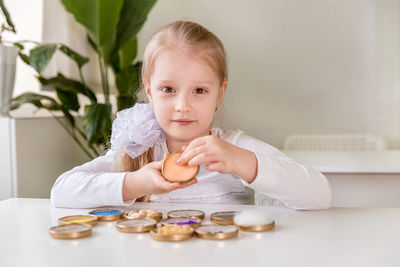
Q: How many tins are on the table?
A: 11